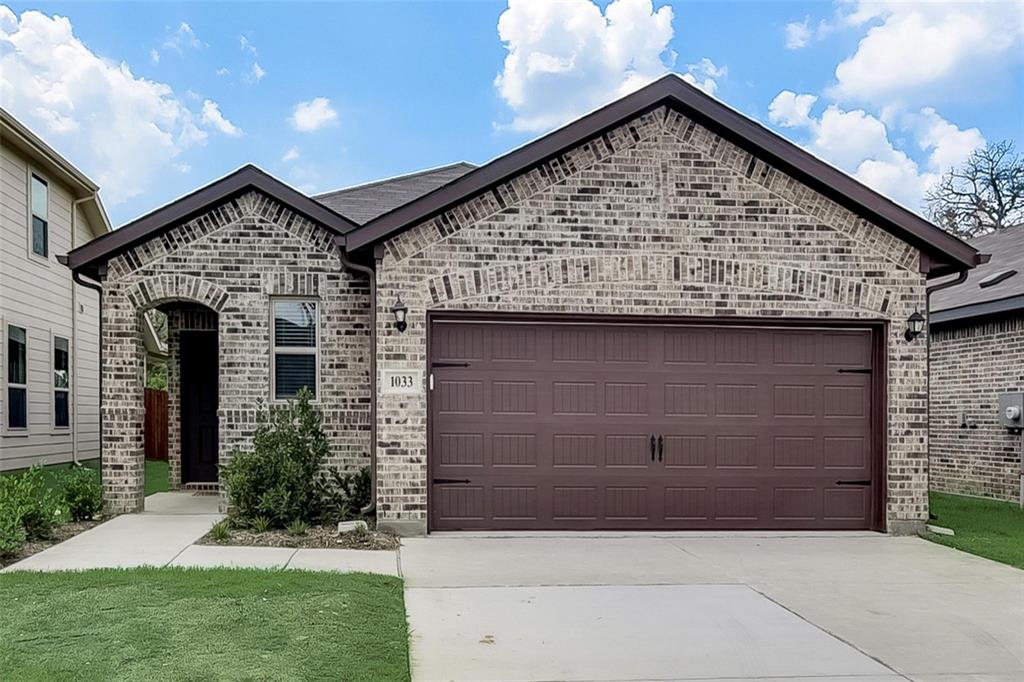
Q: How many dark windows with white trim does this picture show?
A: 4